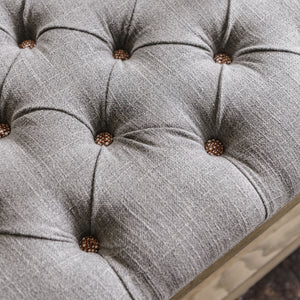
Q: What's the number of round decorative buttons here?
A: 7